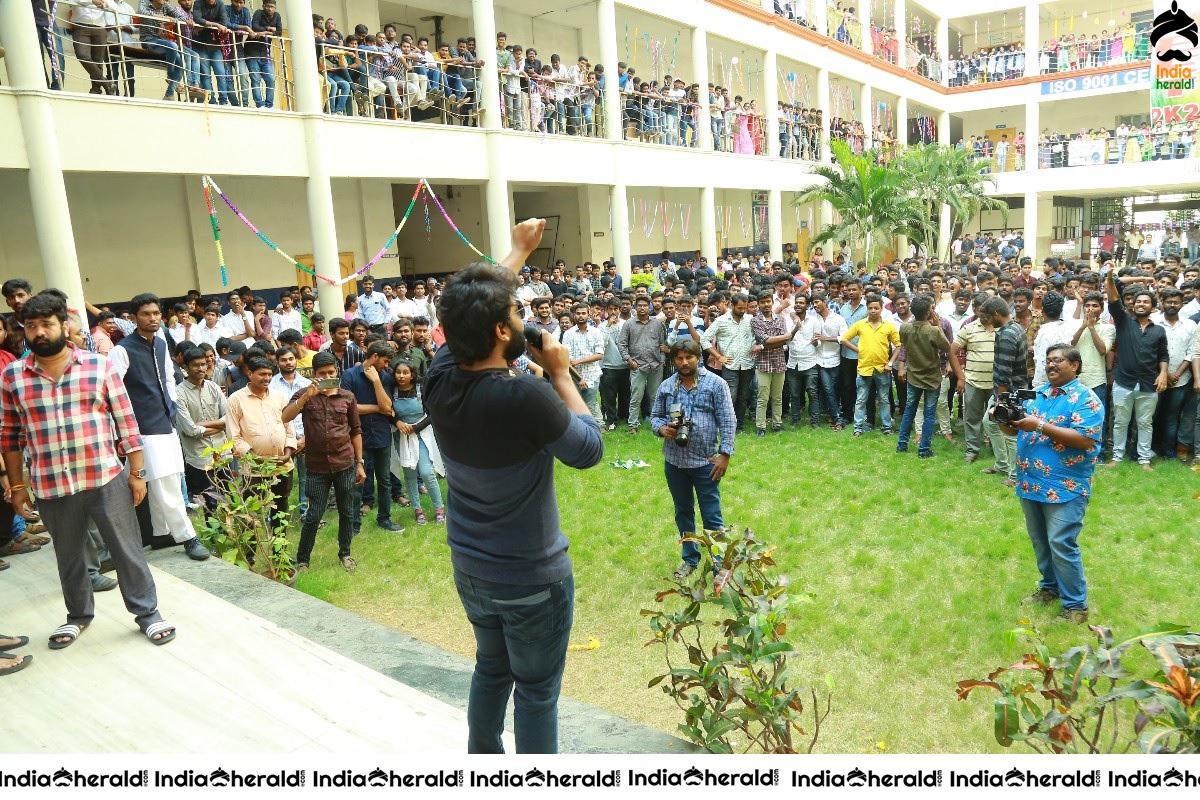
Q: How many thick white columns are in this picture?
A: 11